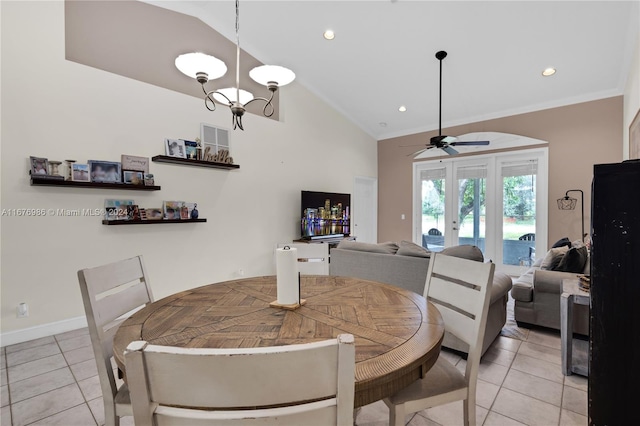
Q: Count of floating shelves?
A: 3